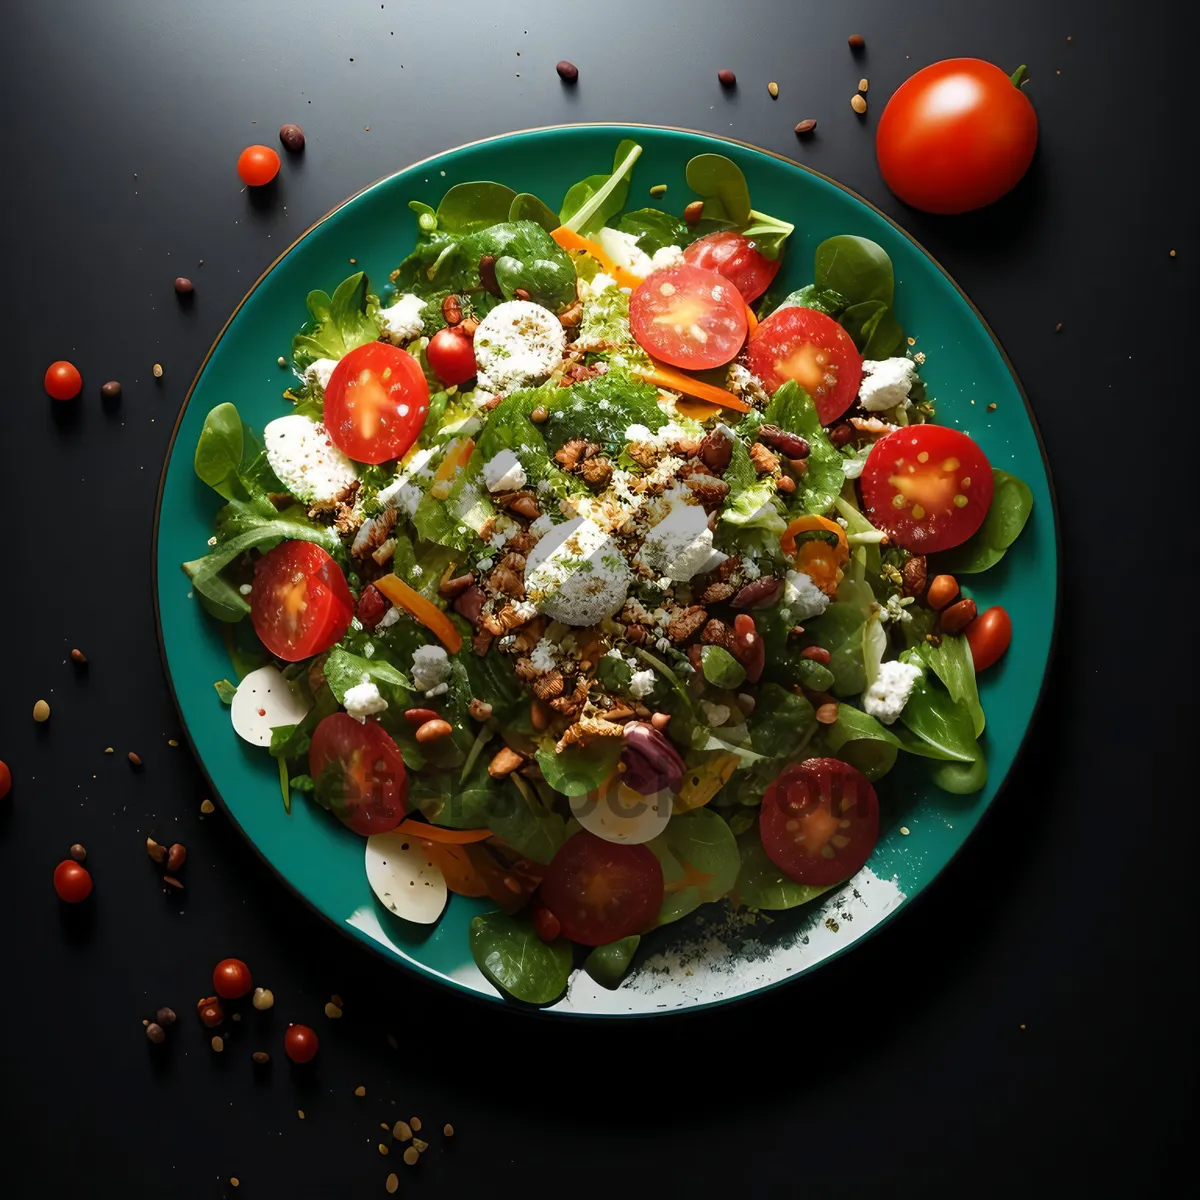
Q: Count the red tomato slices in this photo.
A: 9